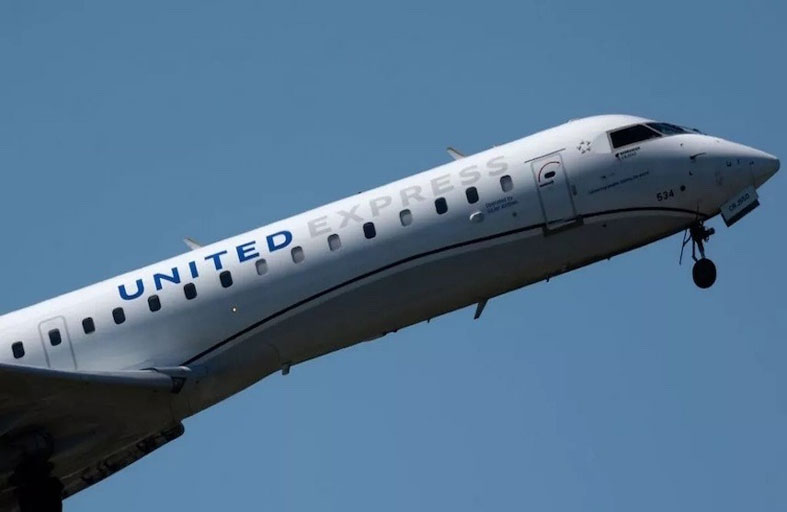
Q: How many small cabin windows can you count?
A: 15